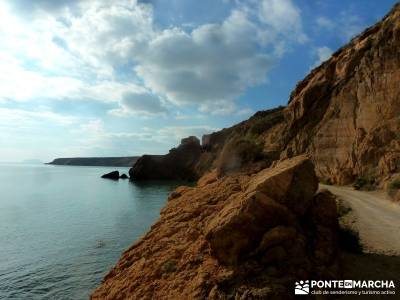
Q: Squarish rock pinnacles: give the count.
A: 2